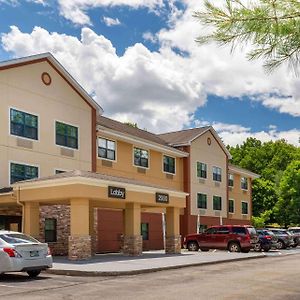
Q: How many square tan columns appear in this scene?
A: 4